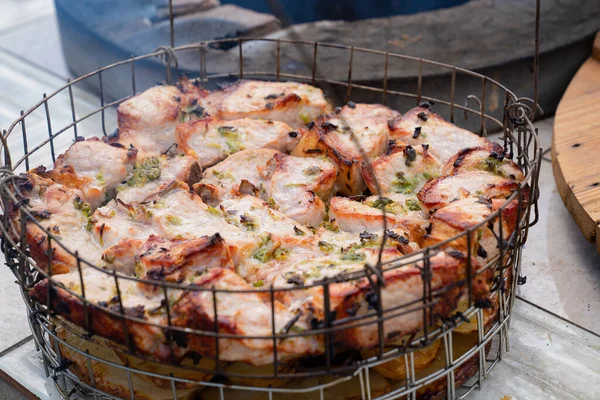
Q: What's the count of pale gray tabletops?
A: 1